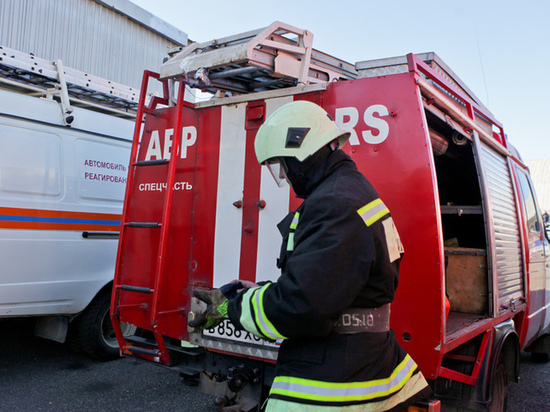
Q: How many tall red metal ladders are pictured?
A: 1